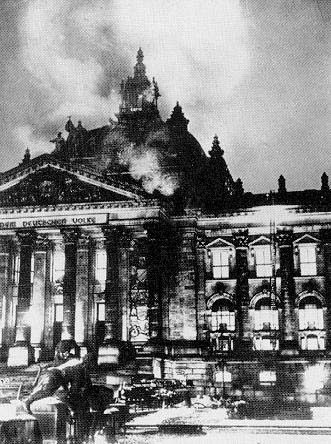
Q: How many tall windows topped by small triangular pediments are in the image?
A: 3